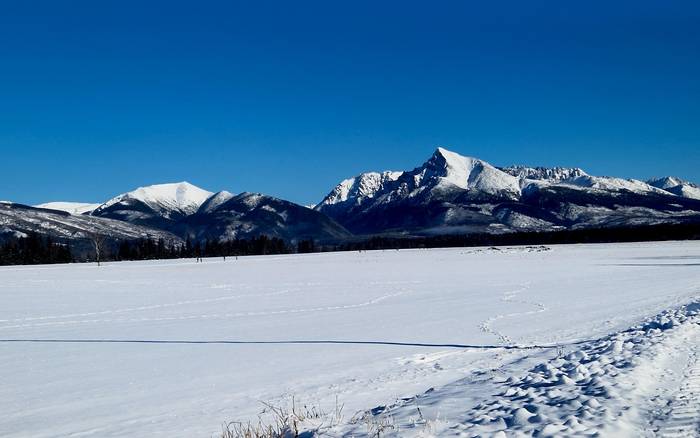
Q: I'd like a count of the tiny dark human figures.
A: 4